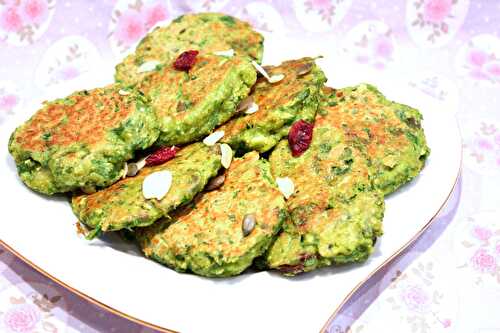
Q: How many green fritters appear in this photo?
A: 8